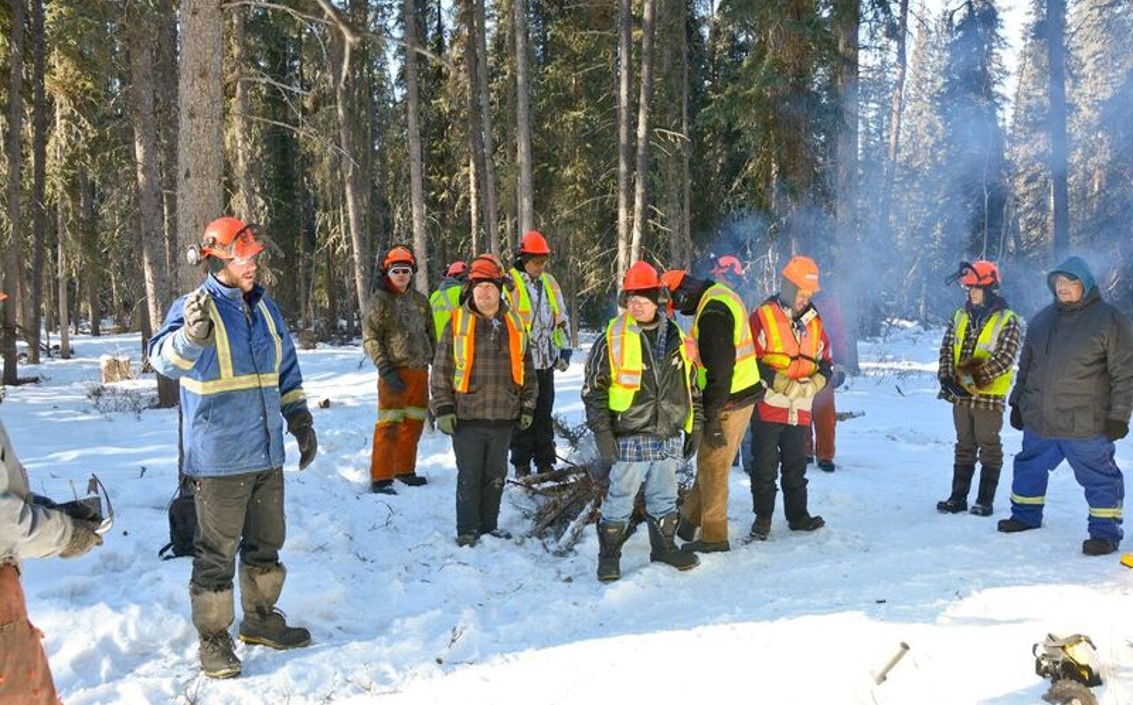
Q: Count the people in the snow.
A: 13